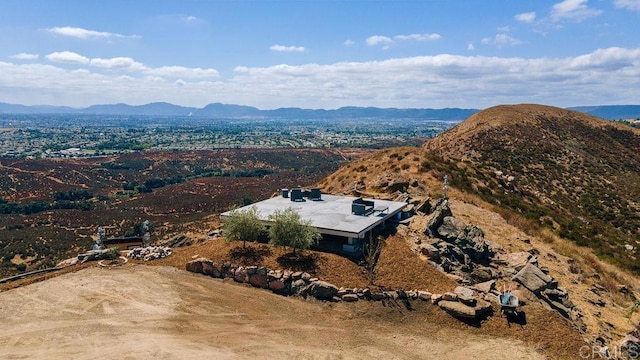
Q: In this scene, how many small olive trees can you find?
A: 2